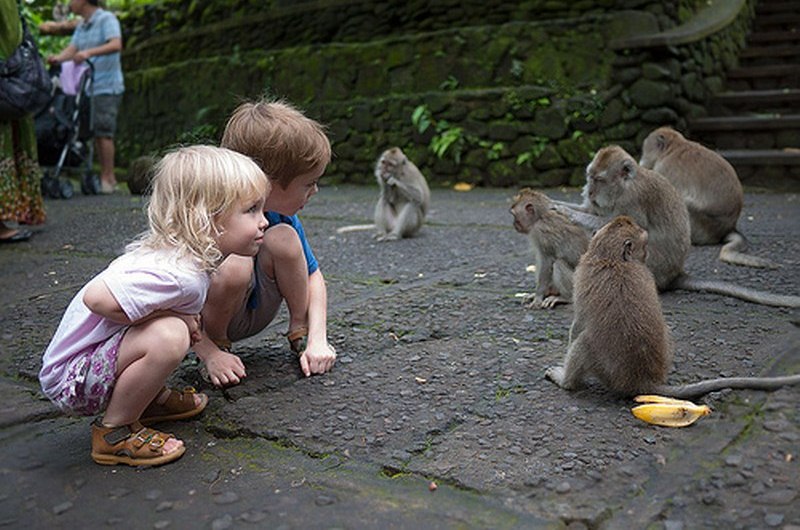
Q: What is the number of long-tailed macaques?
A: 5